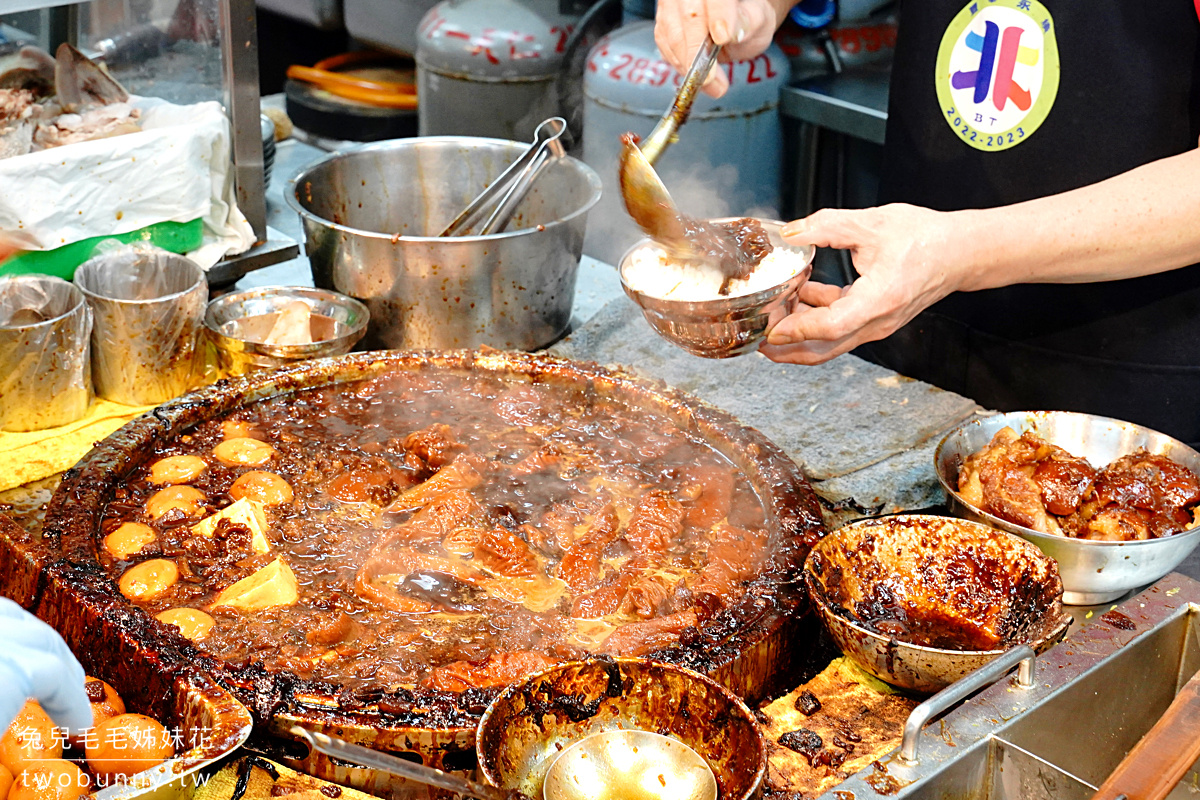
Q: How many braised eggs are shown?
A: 13